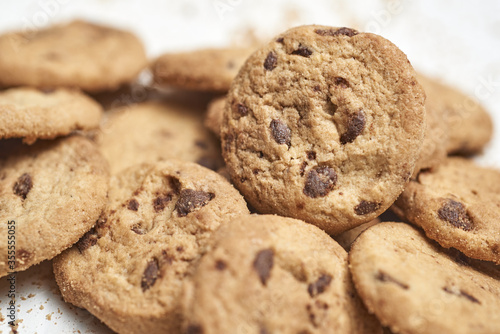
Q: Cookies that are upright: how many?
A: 1